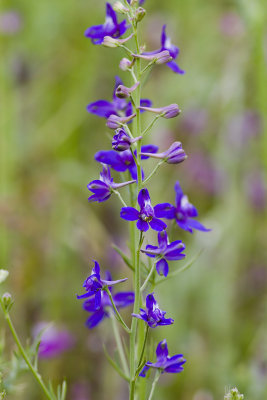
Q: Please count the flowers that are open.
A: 12